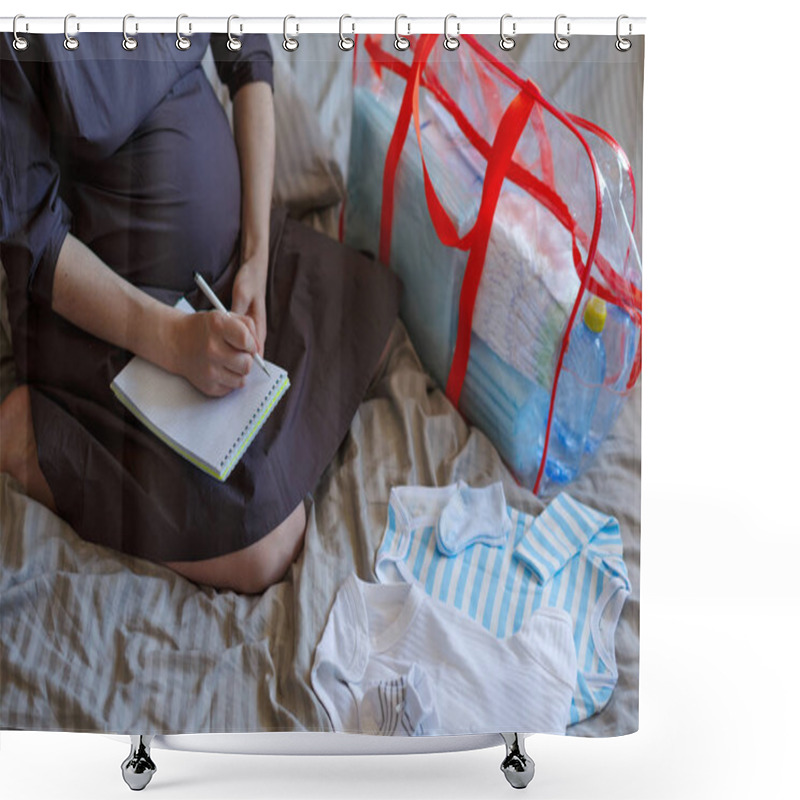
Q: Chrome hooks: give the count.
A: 12